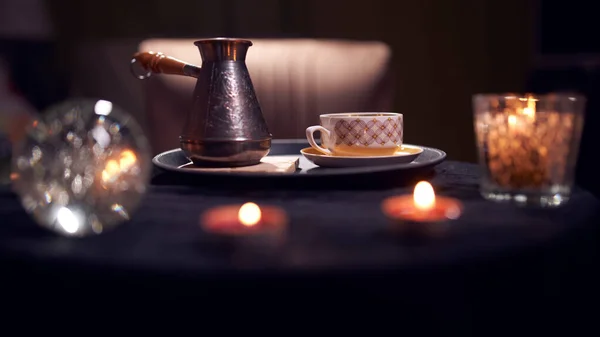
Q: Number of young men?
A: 0